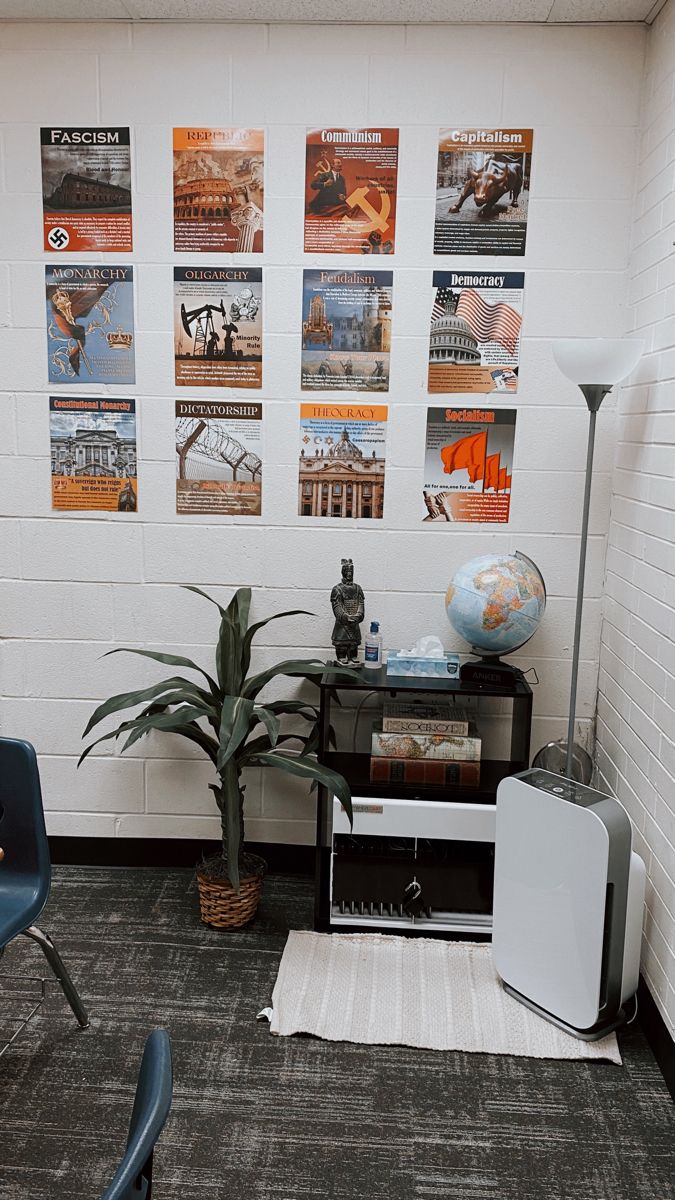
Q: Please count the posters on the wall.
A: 12